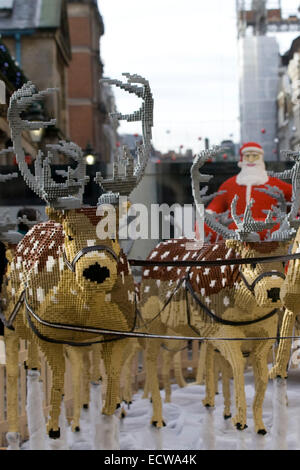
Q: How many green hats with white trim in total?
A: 0